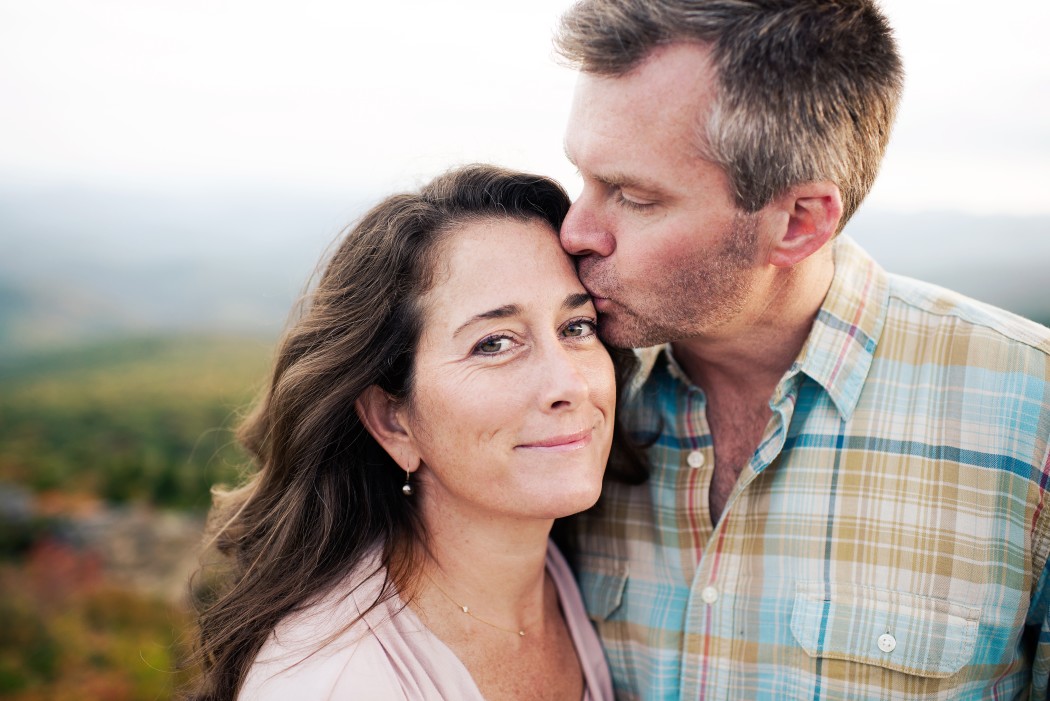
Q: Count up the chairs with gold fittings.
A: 0